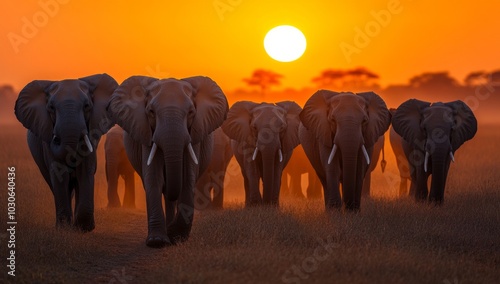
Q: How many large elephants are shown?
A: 5